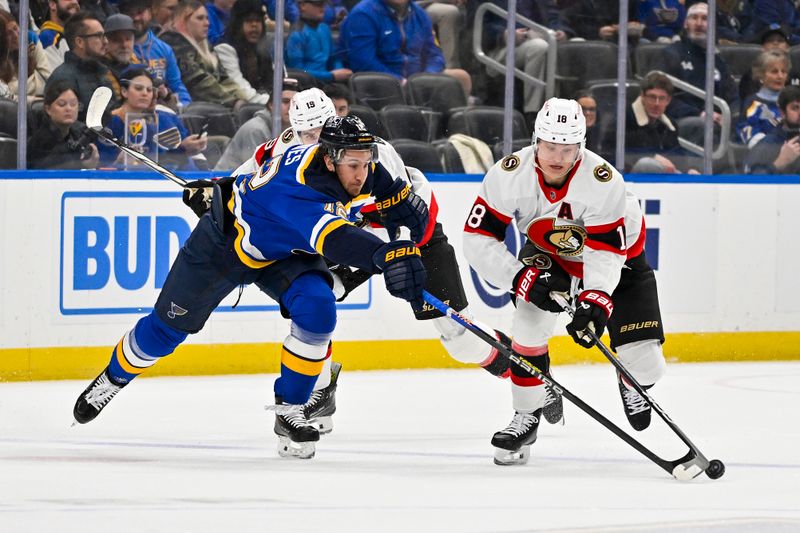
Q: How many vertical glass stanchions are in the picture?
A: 5